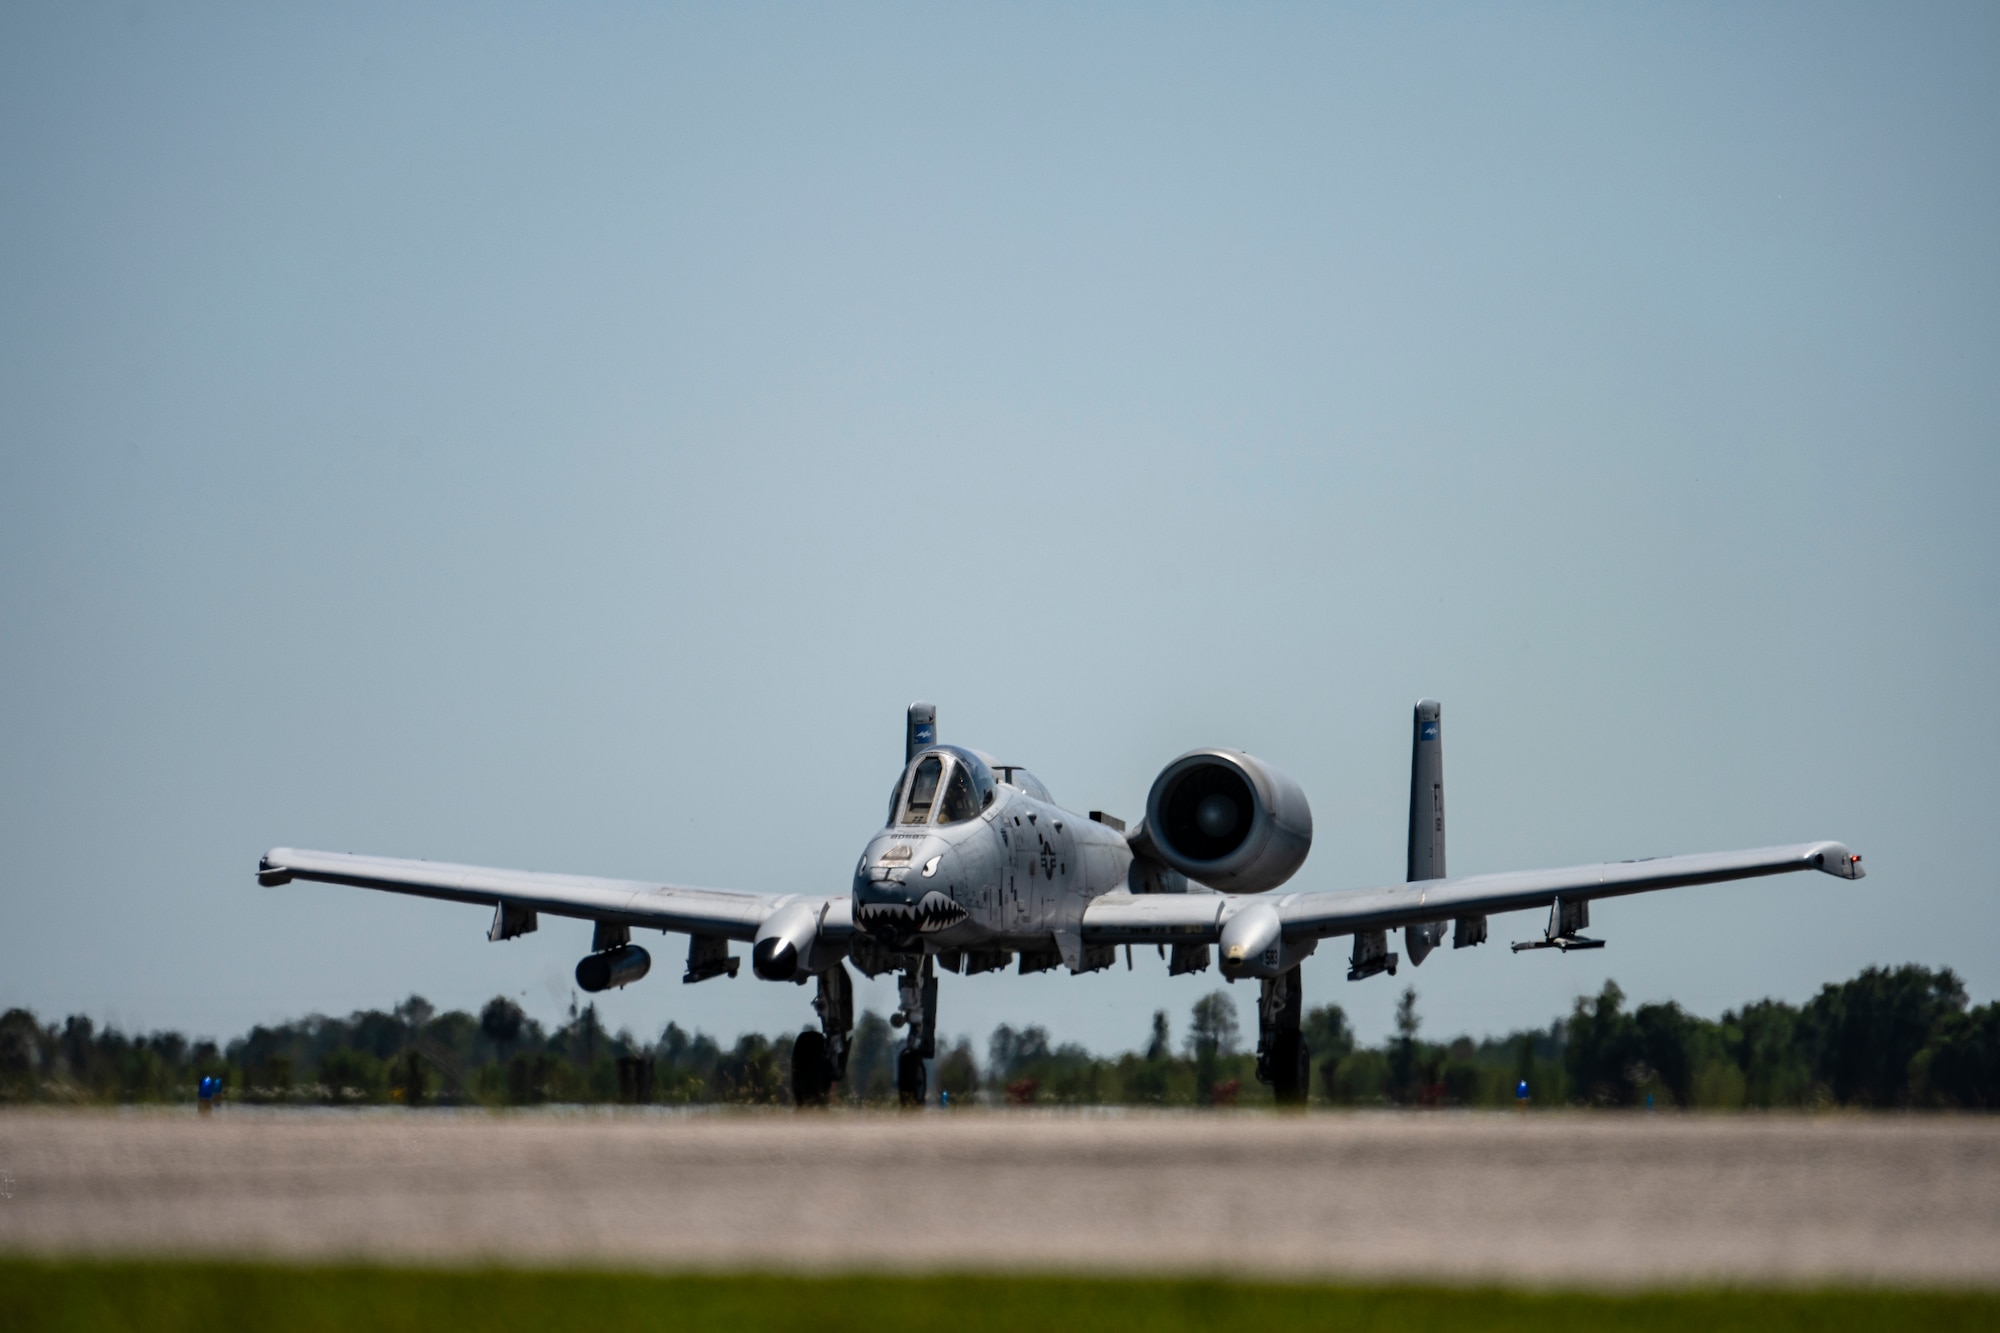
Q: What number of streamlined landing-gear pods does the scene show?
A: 2